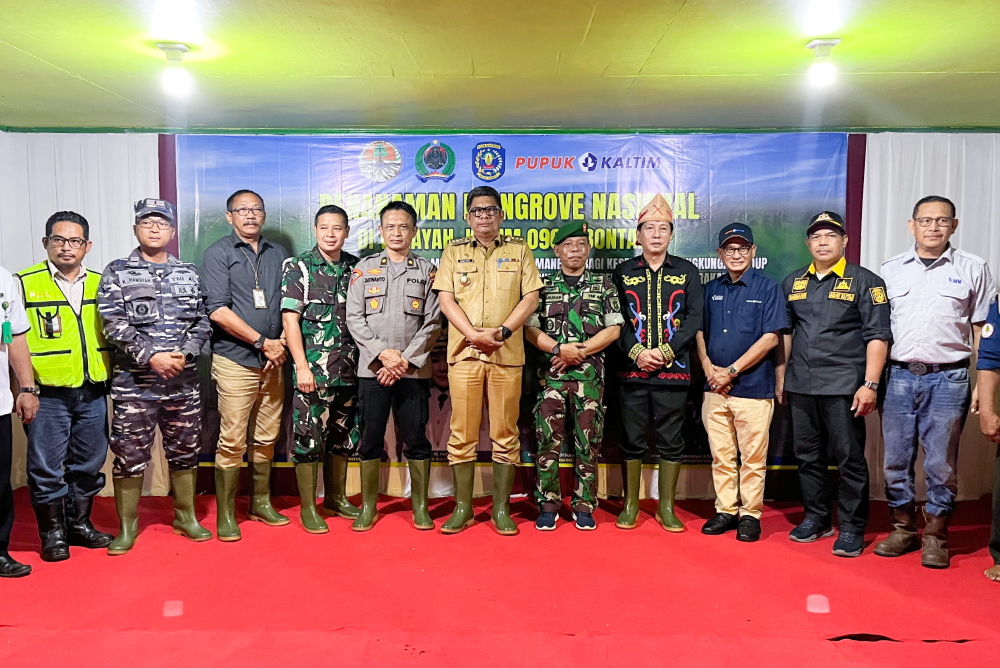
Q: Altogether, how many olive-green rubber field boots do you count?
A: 12